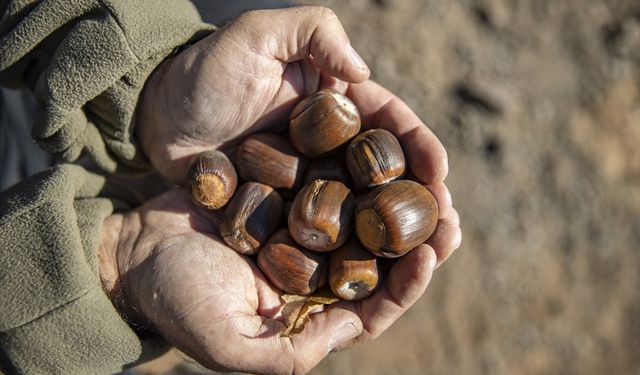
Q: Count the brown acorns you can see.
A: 10